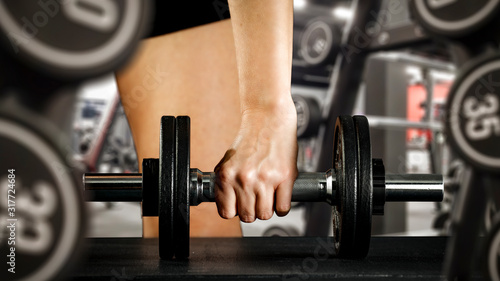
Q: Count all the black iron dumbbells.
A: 1